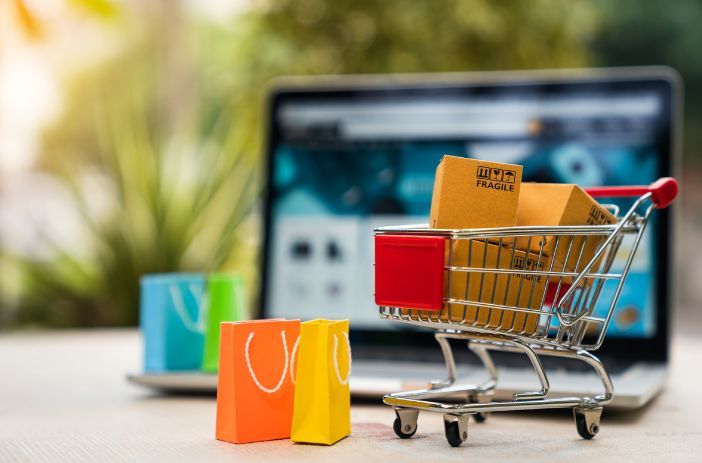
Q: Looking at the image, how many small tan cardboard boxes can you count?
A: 3